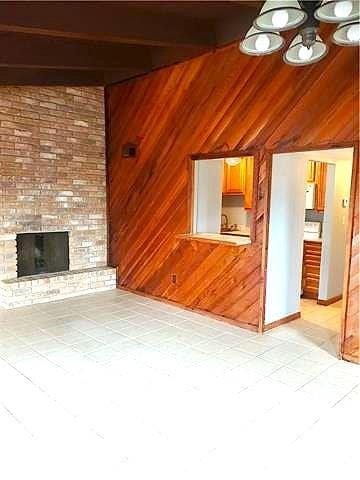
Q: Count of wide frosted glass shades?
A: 5